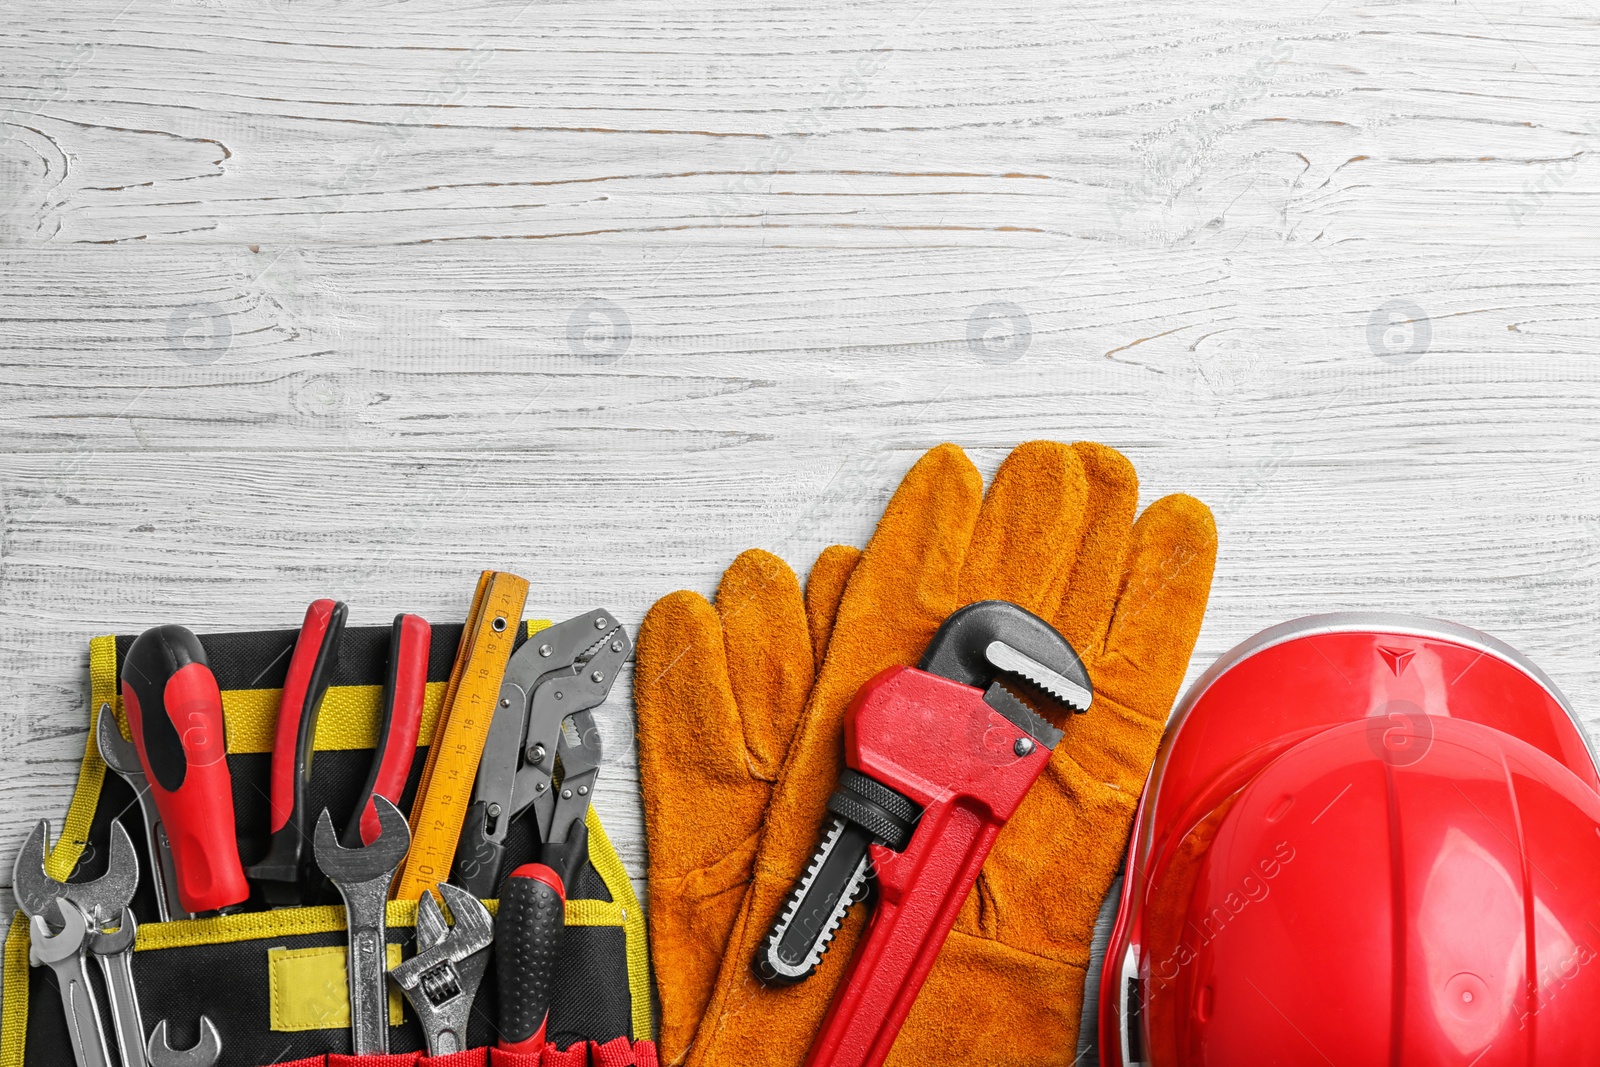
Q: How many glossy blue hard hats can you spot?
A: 0